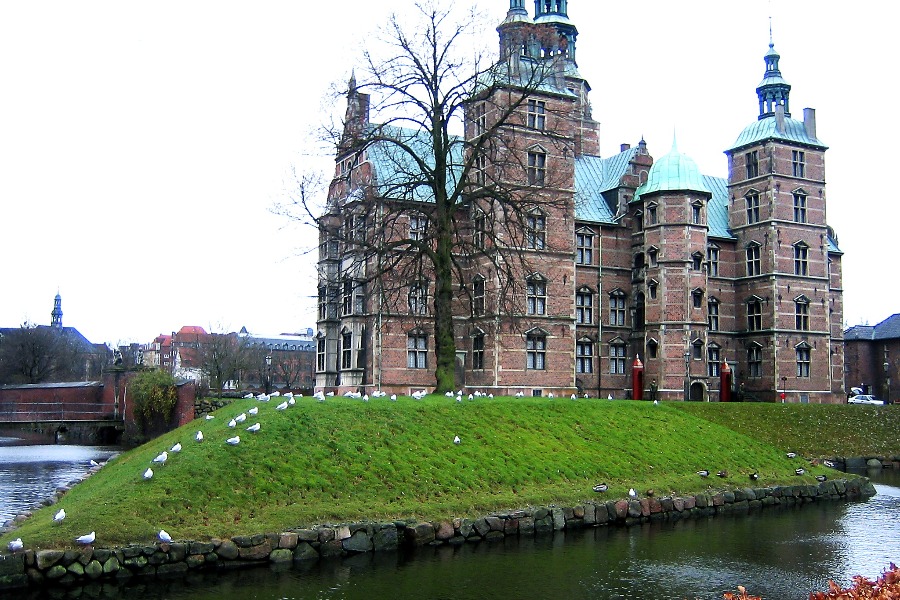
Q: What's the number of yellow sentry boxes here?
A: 0